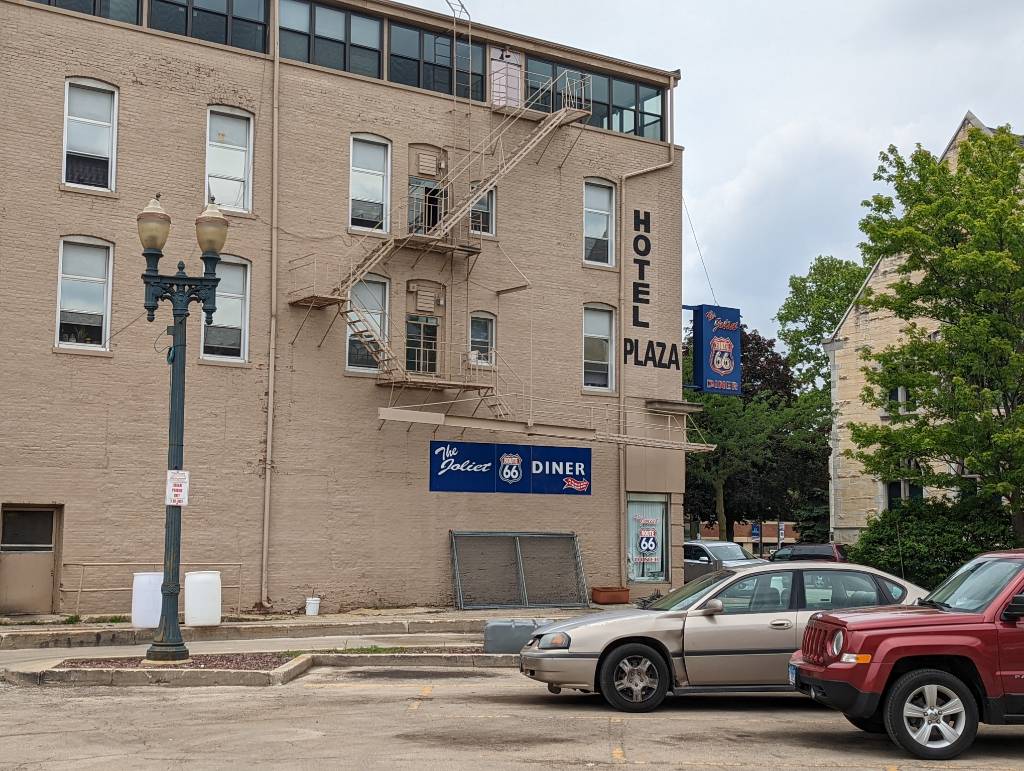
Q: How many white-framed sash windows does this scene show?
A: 10